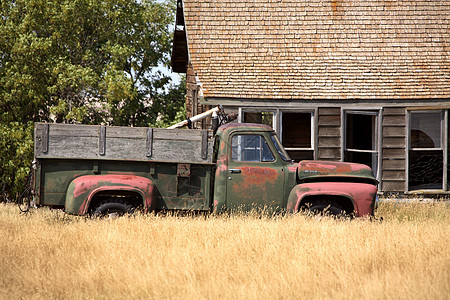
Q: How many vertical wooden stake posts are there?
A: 4